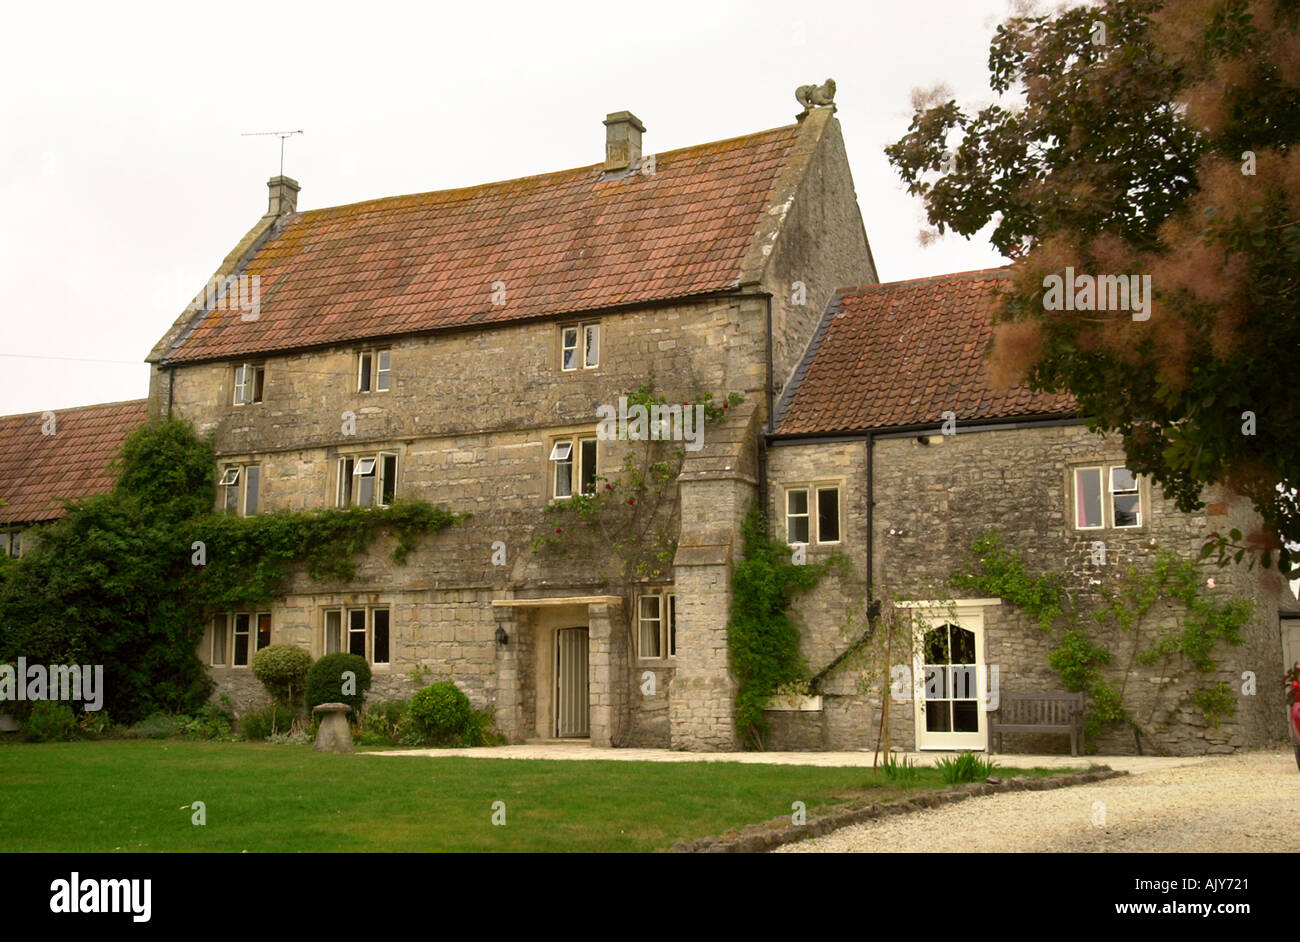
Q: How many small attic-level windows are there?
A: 3